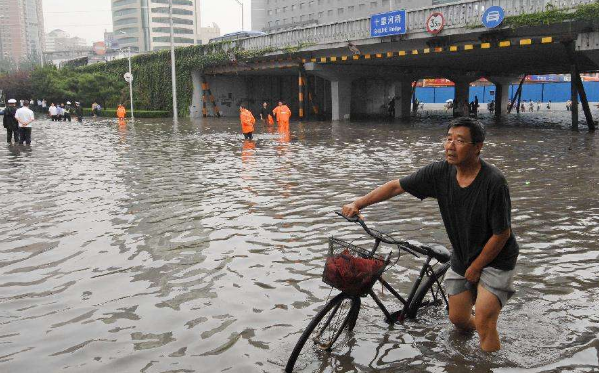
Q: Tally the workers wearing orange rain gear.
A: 4